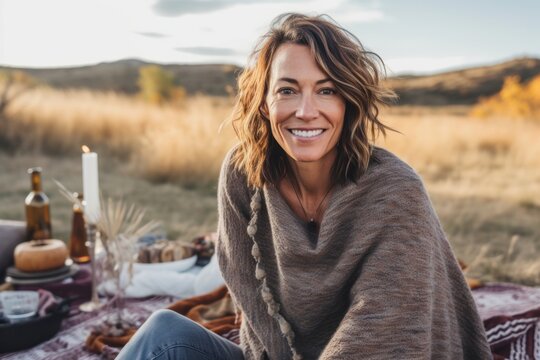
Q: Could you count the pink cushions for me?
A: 0